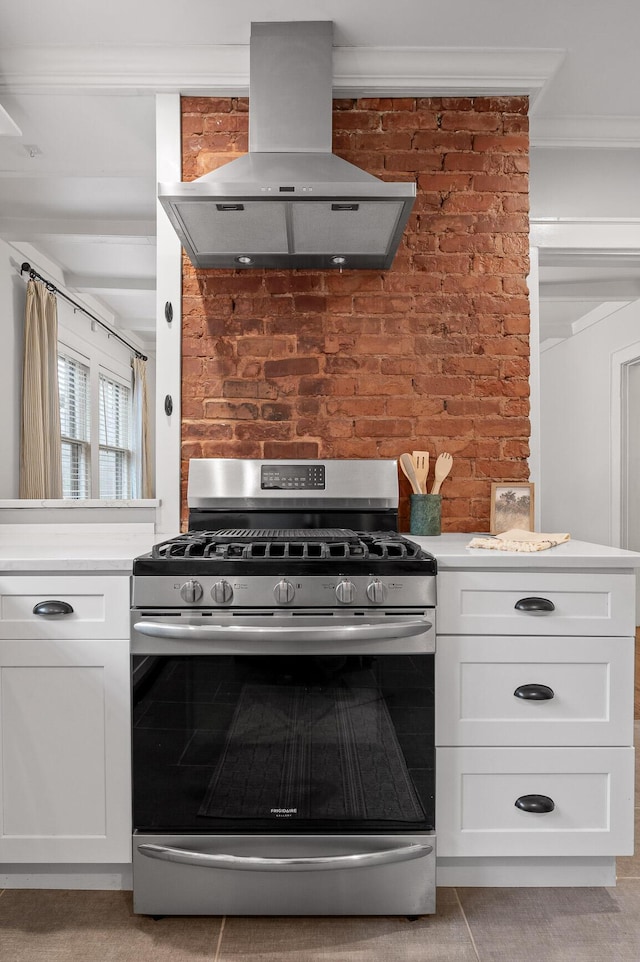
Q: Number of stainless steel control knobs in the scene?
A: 5